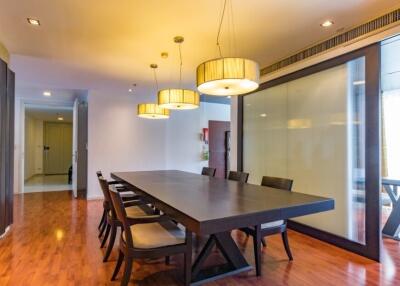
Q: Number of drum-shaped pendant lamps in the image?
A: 3